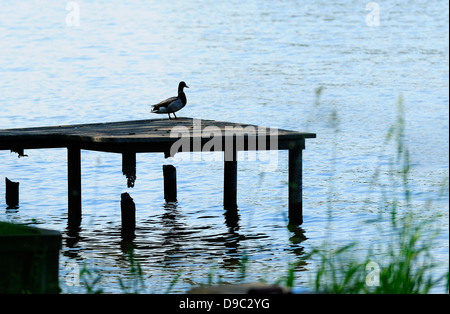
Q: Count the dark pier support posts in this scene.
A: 6